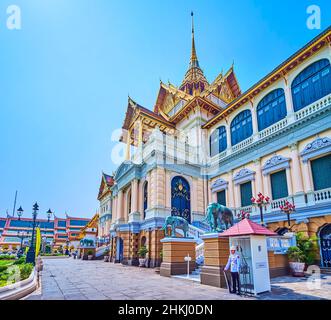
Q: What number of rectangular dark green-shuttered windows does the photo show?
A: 4